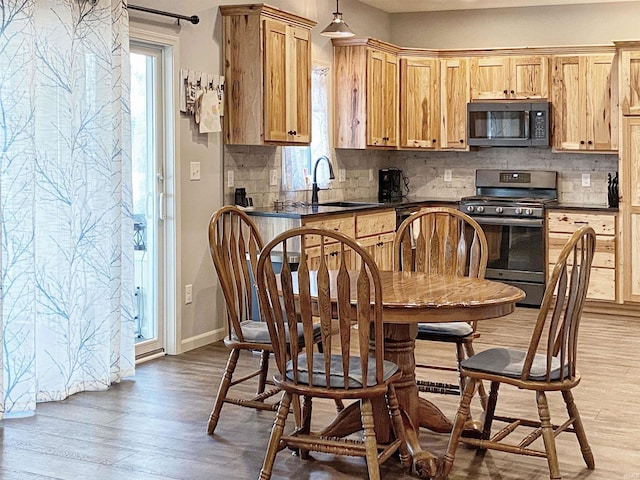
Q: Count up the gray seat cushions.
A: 4